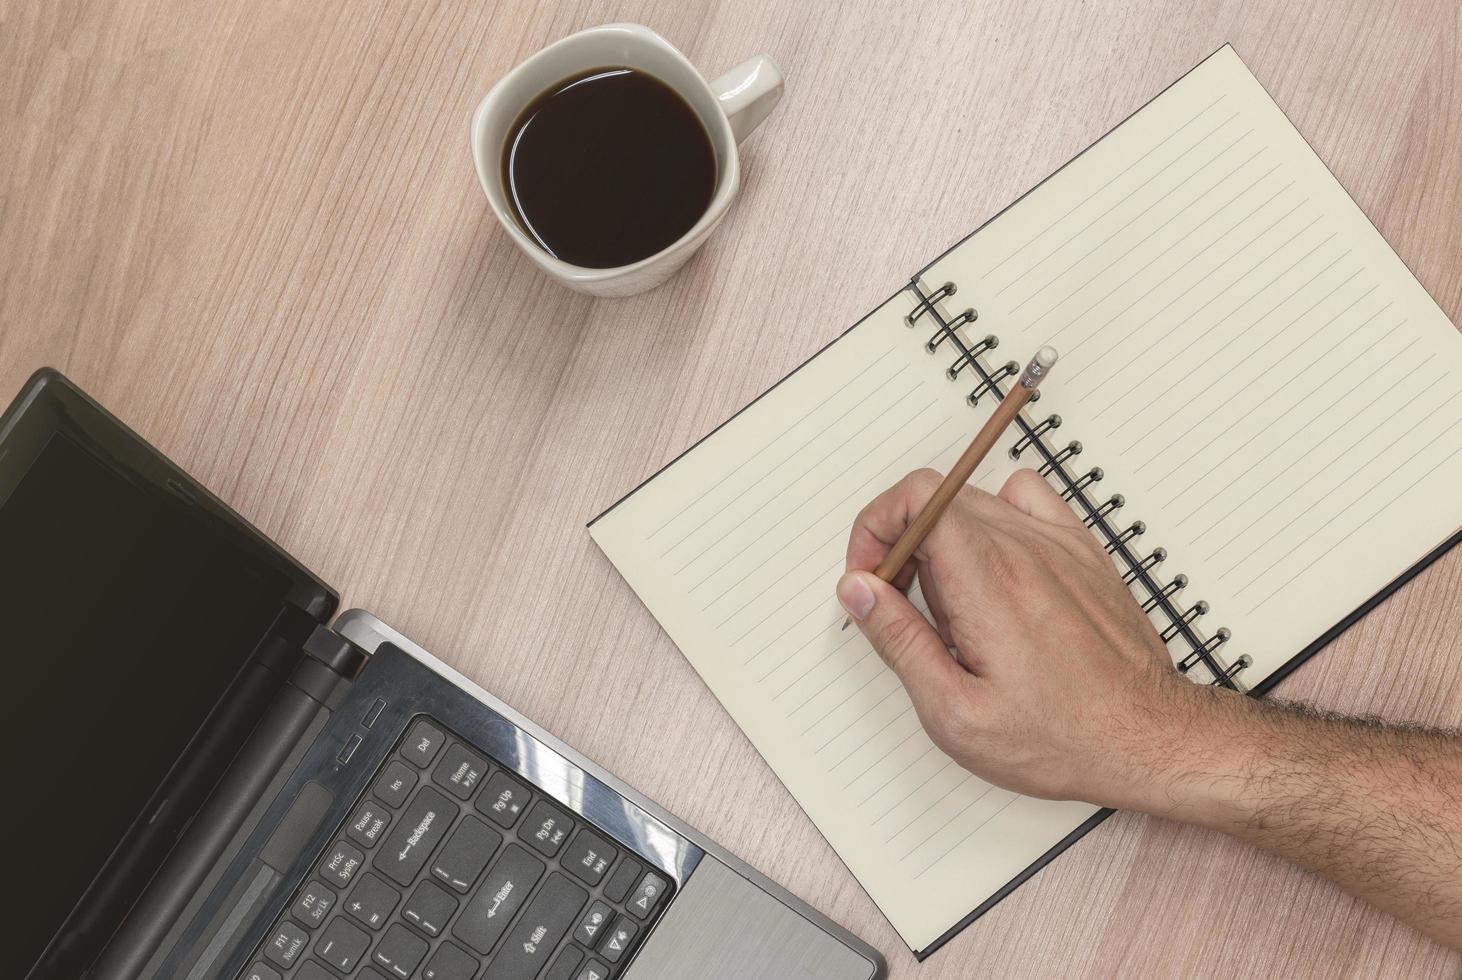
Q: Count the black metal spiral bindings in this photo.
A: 15